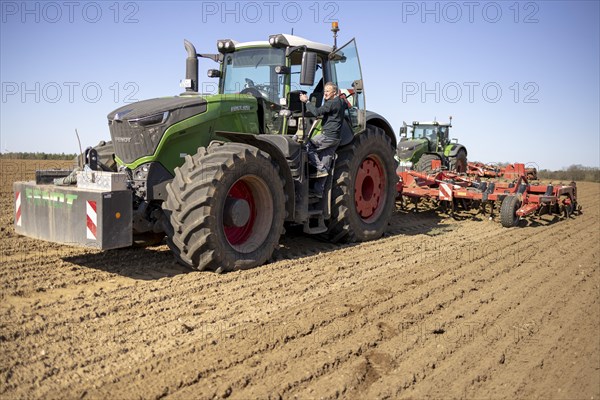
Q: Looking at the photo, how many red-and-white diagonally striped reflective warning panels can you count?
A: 3